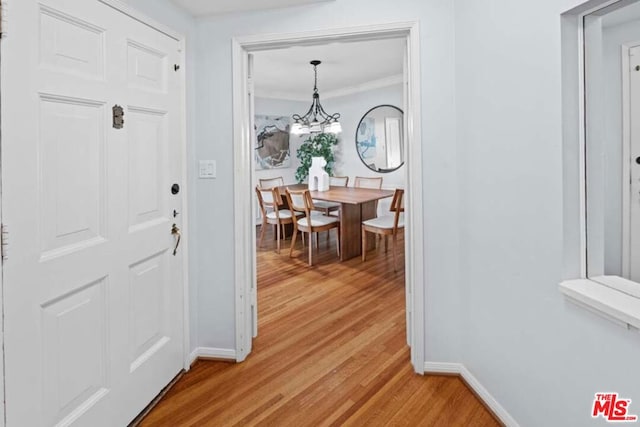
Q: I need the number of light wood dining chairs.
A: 6